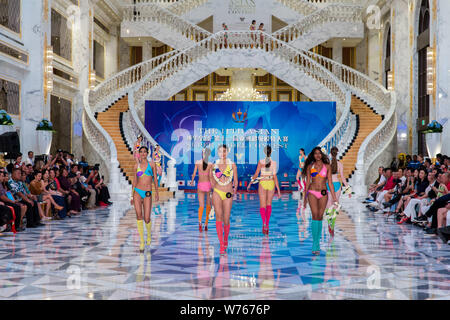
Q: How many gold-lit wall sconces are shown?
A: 4